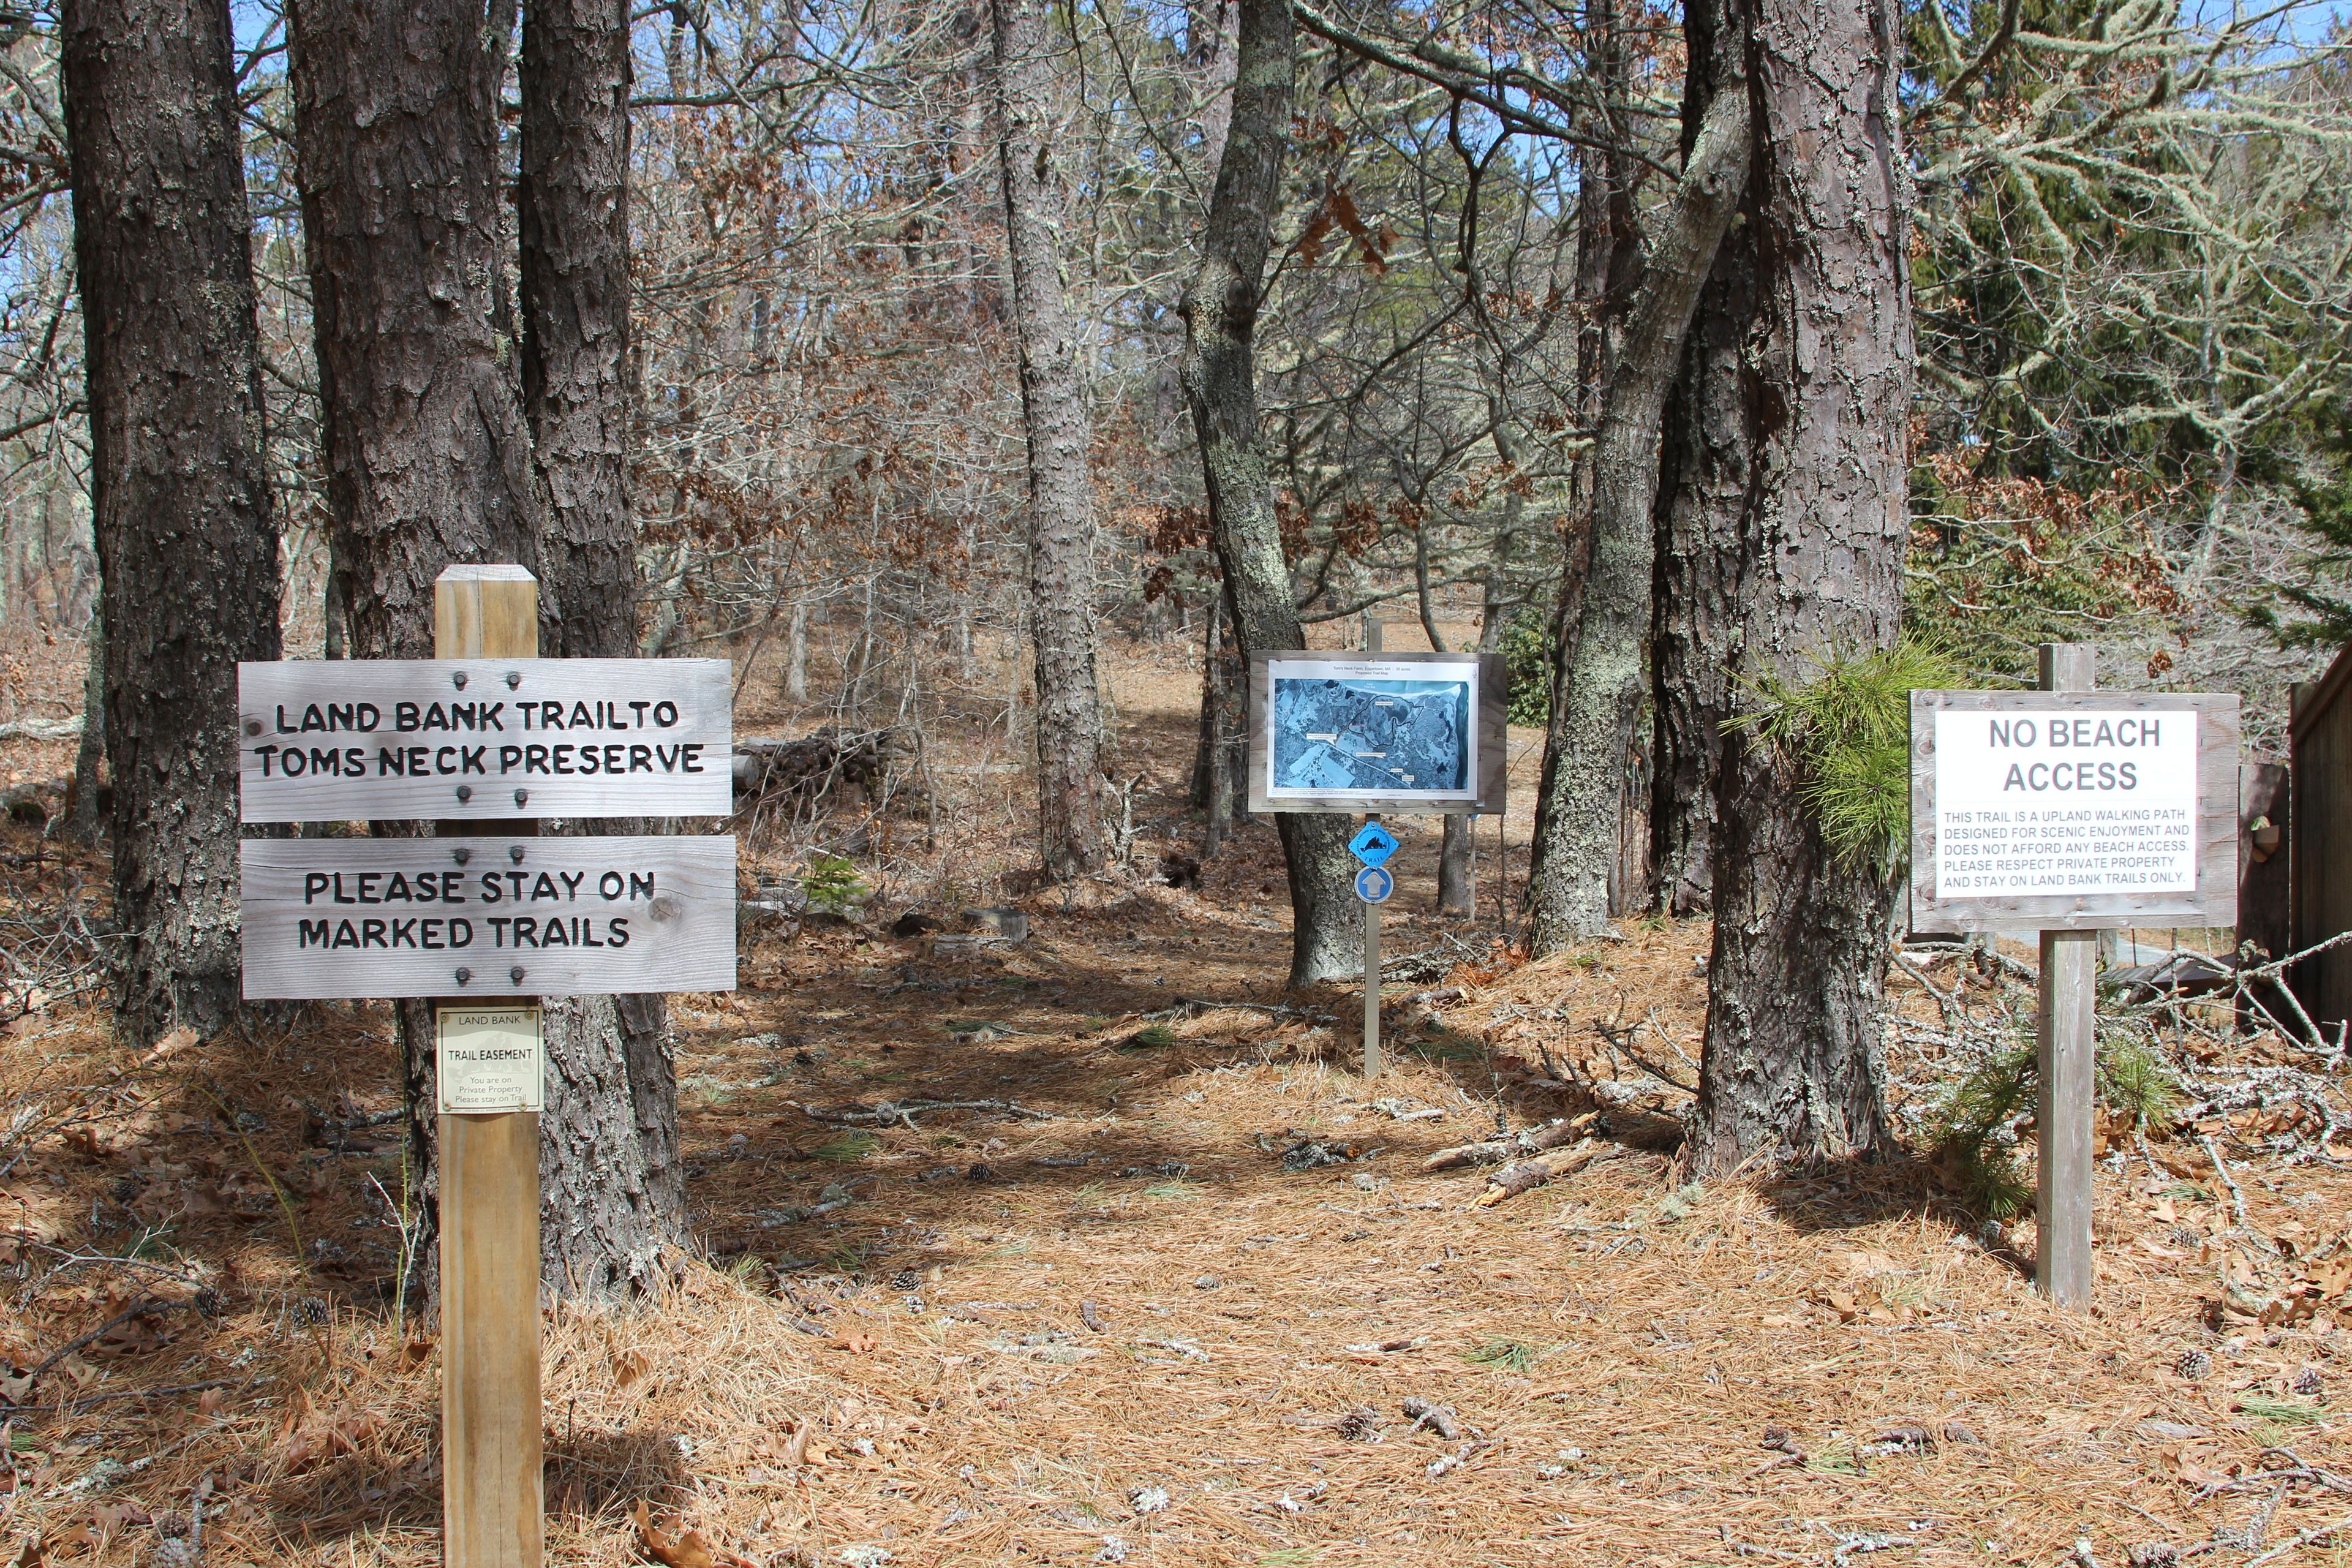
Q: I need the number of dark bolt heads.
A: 8